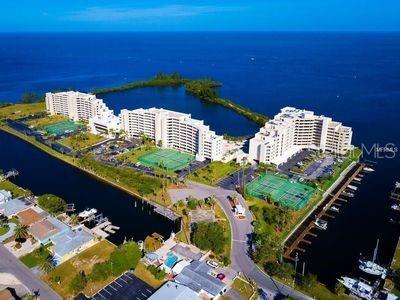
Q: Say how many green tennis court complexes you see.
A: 3